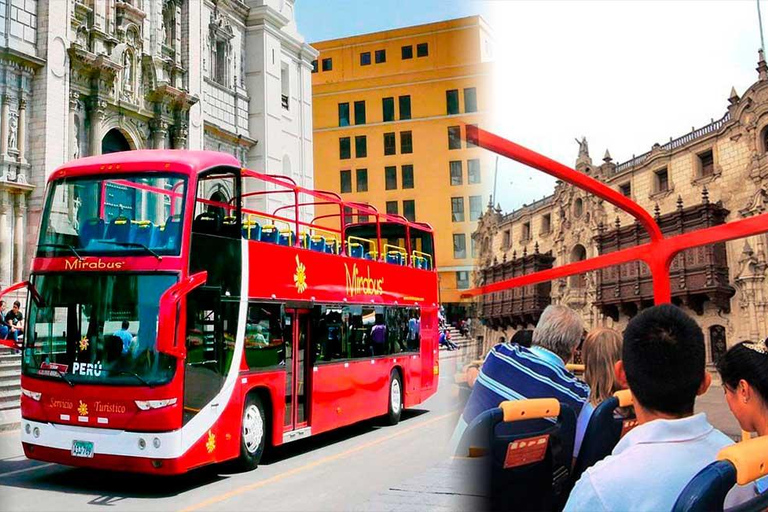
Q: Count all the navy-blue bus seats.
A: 3